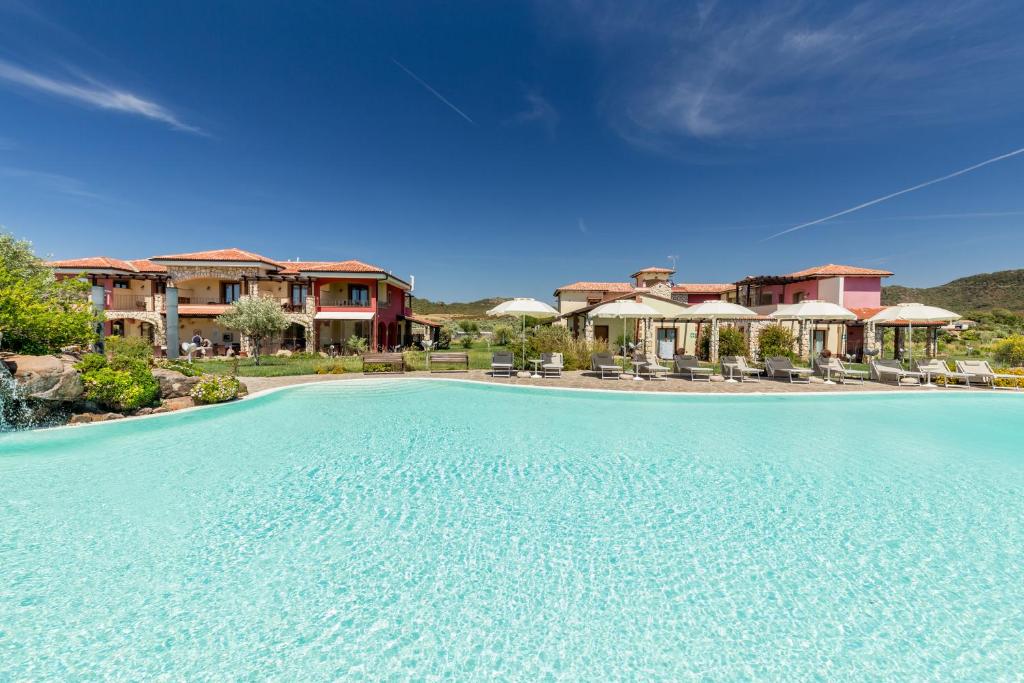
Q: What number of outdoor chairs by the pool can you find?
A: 11